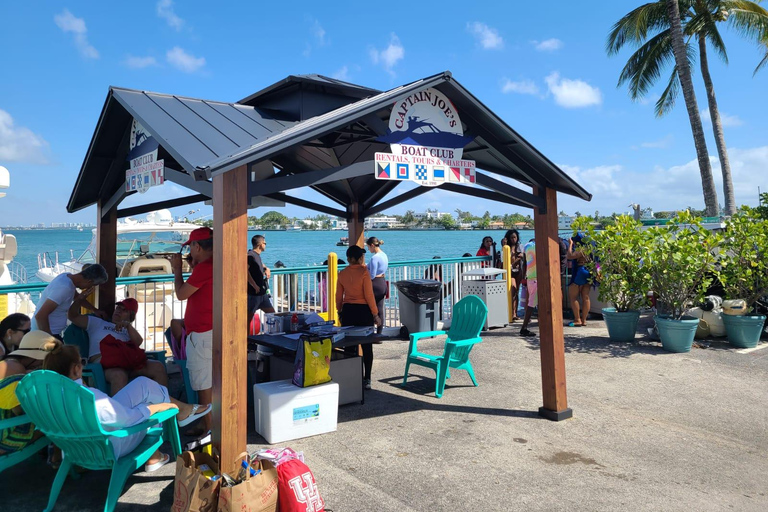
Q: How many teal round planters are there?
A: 3